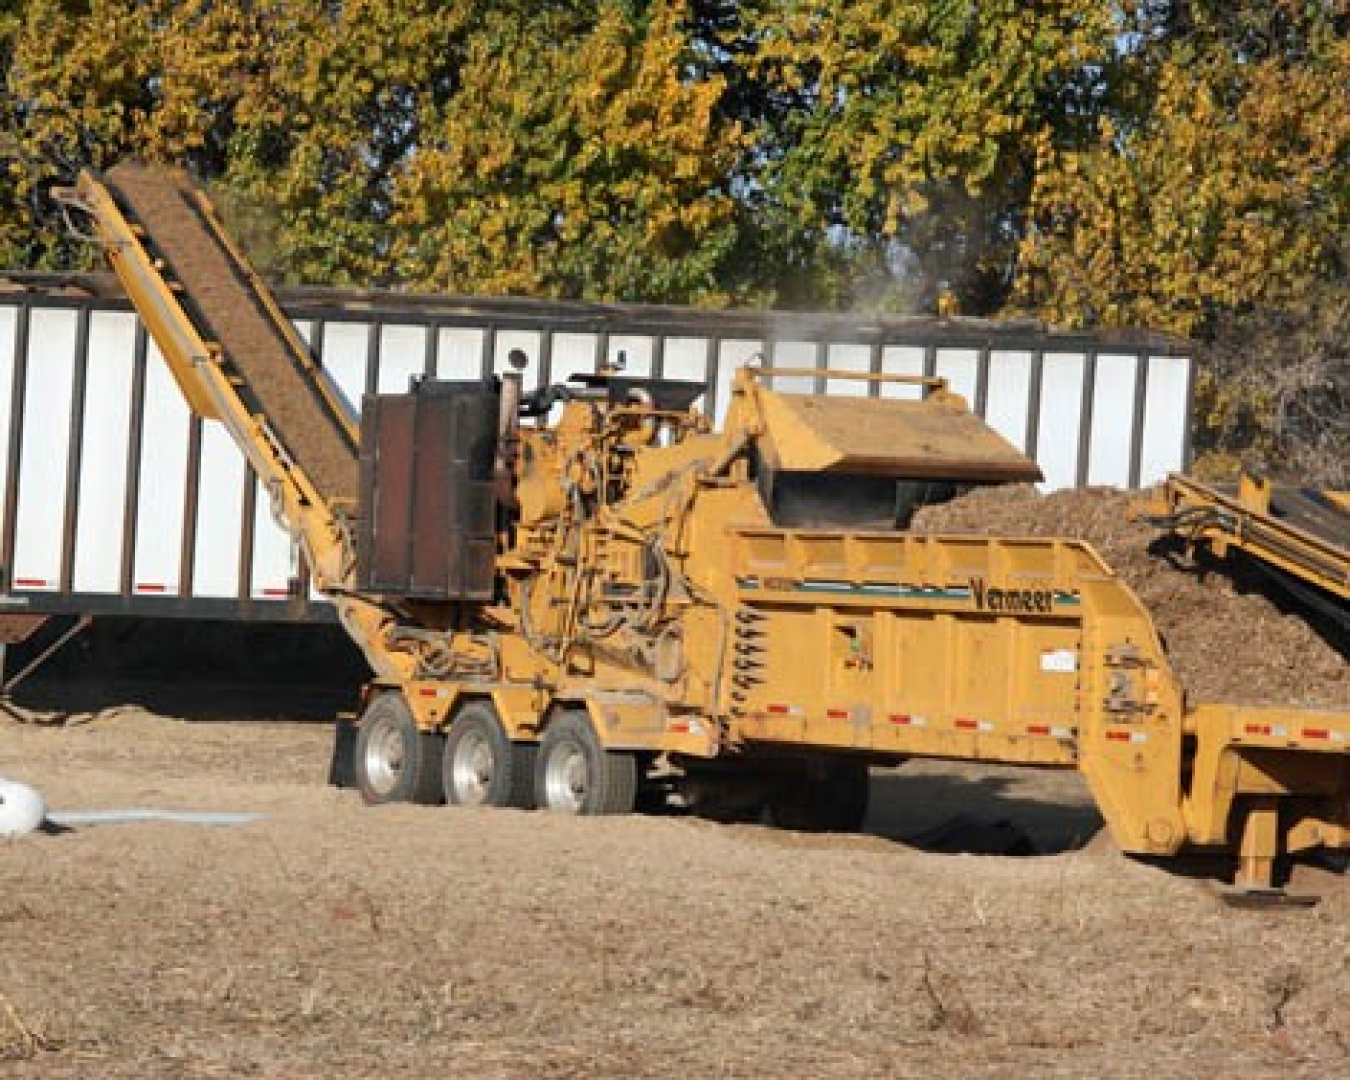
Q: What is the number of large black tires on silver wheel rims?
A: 3